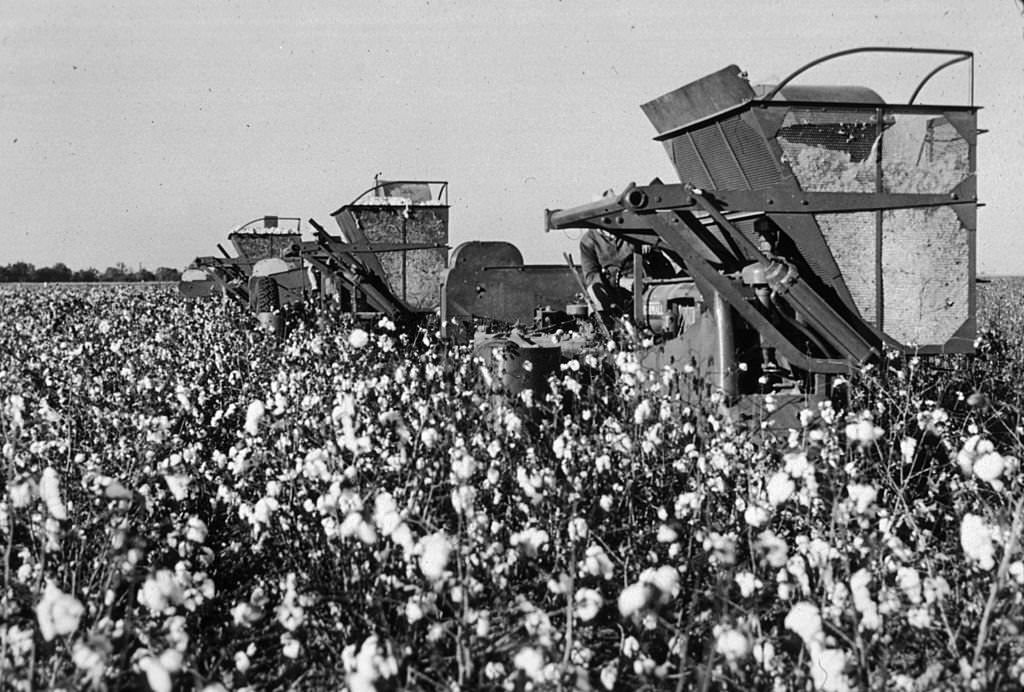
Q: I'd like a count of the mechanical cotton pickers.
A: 3